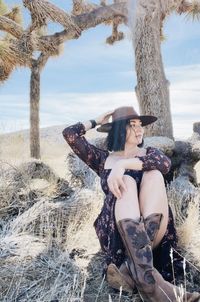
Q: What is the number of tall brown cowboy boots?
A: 2